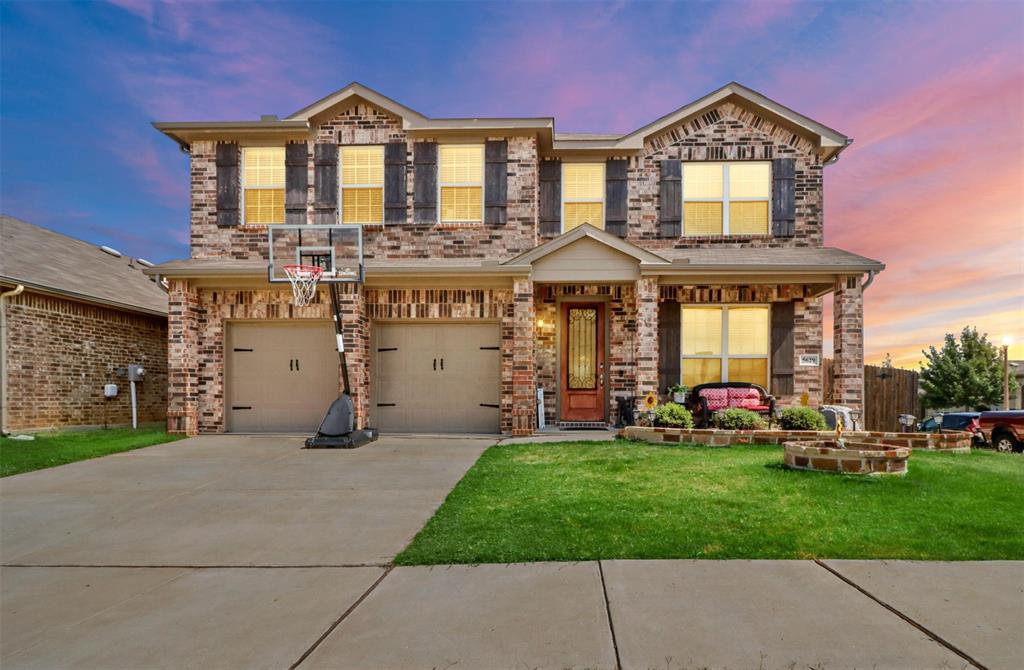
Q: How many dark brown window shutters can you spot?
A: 12